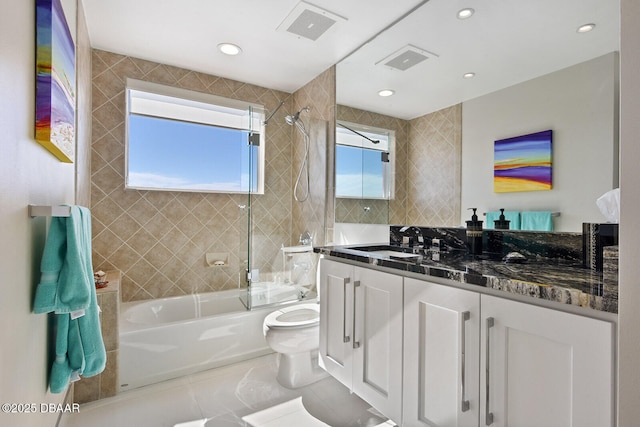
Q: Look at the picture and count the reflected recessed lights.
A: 4